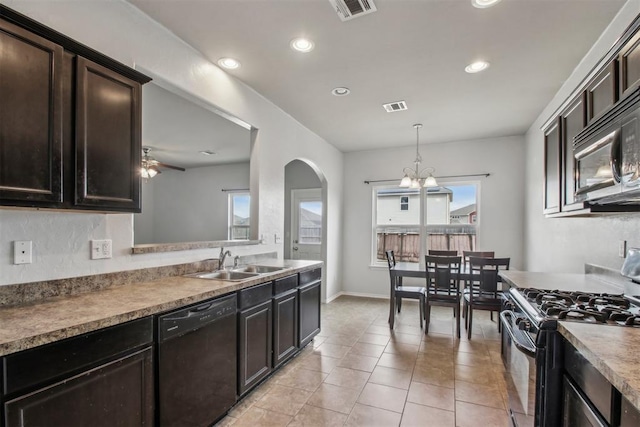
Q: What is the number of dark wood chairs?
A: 5